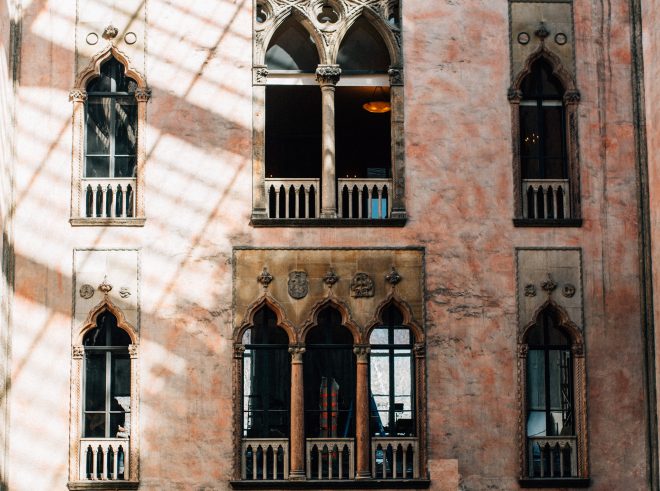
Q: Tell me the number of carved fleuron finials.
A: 7